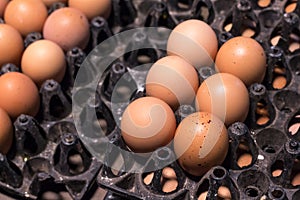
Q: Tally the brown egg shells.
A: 15